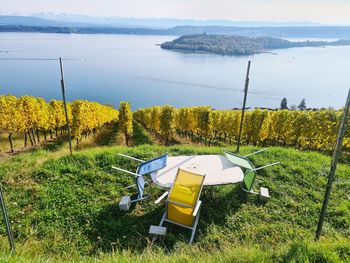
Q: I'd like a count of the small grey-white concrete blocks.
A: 3